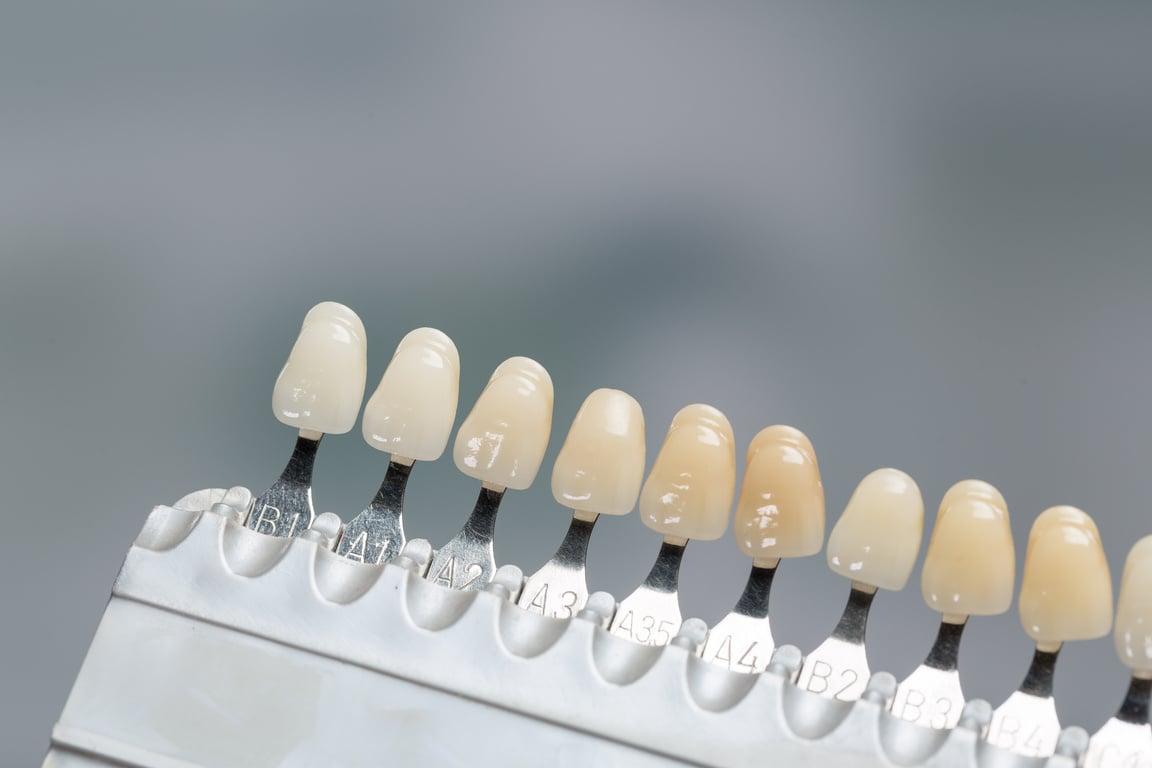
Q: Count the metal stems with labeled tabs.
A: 10